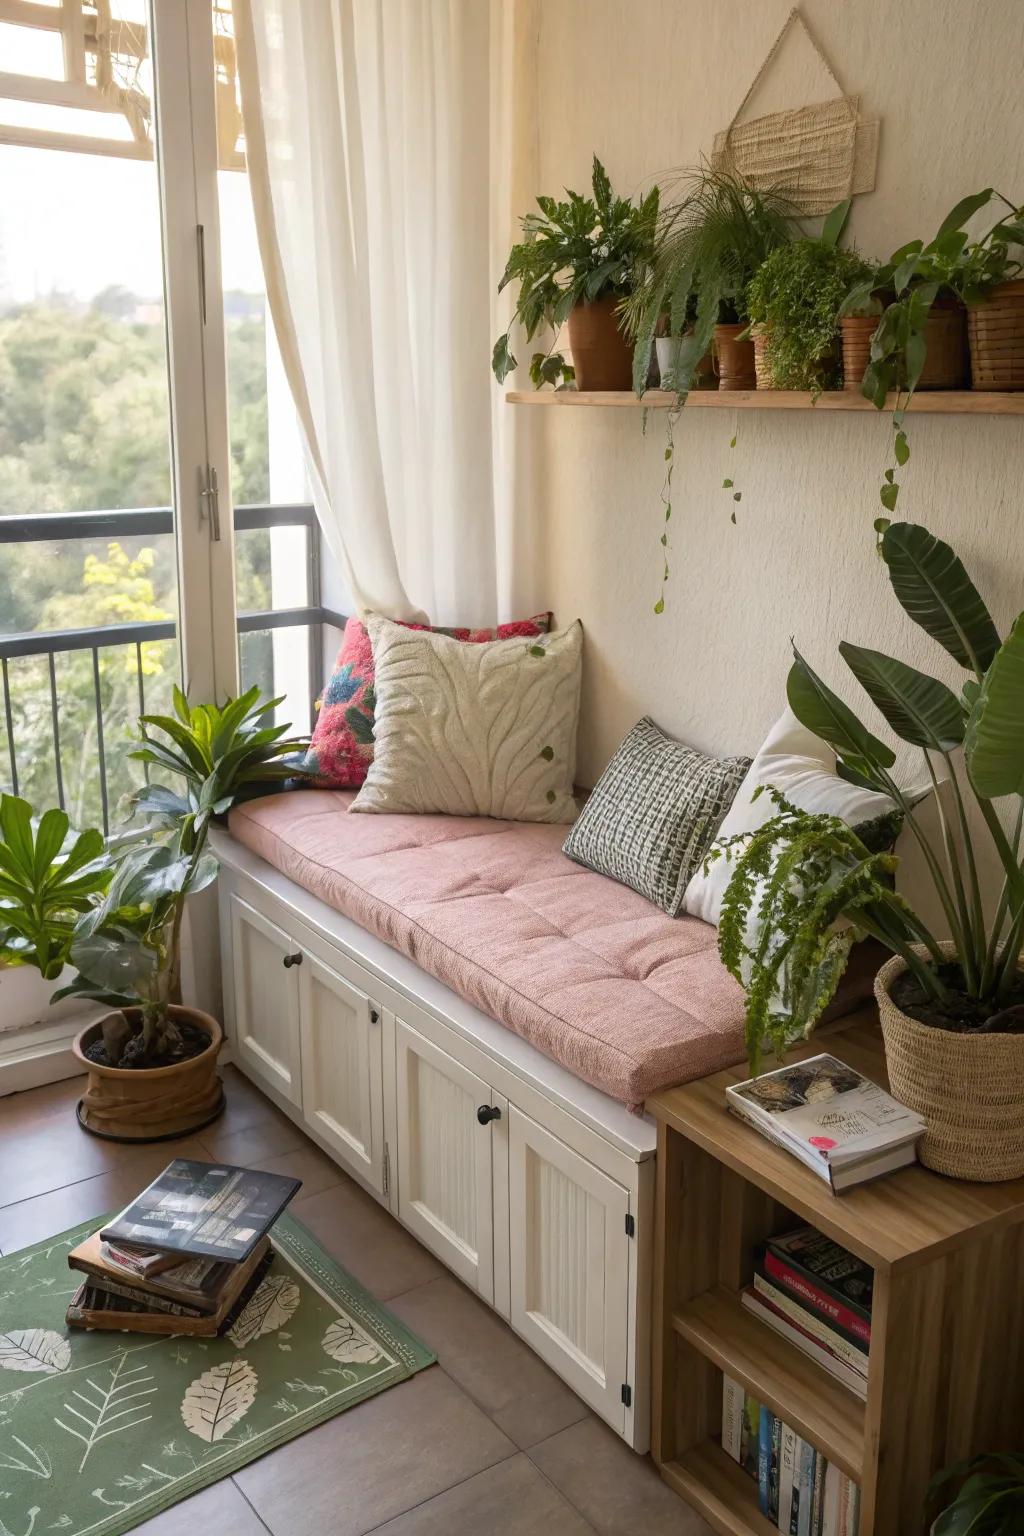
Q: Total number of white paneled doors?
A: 4